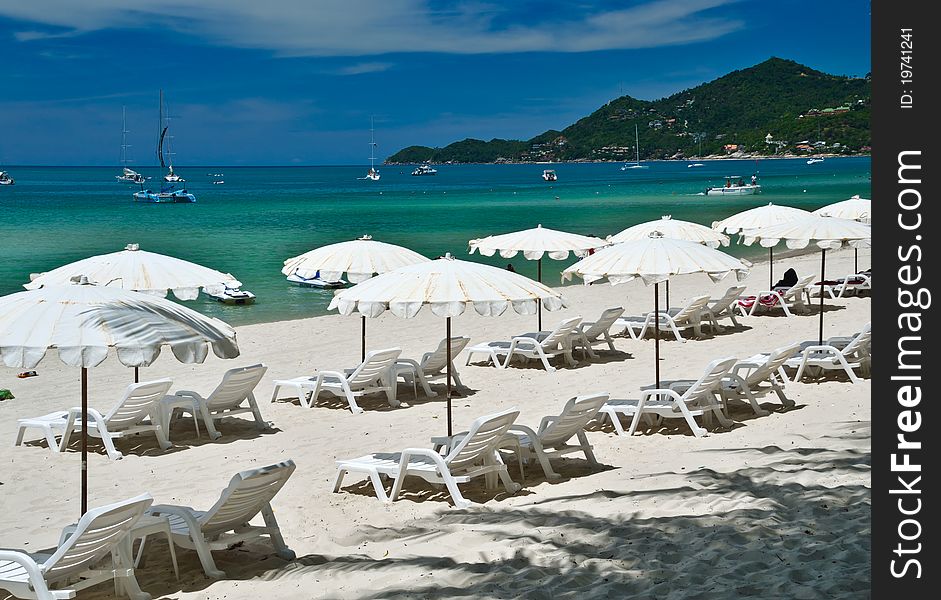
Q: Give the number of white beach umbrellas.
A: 10